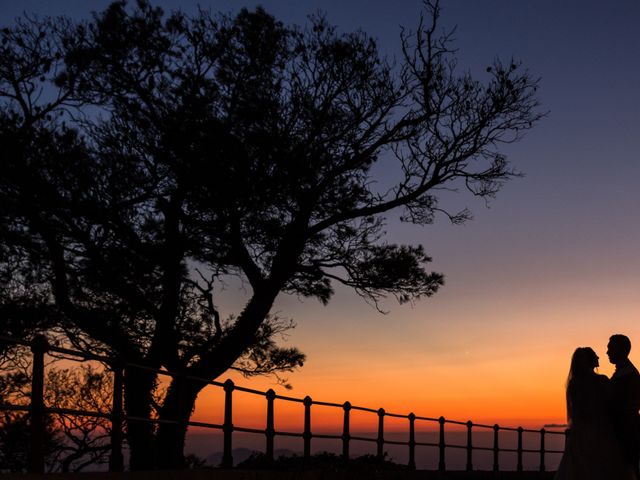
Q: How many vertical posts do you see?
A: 13